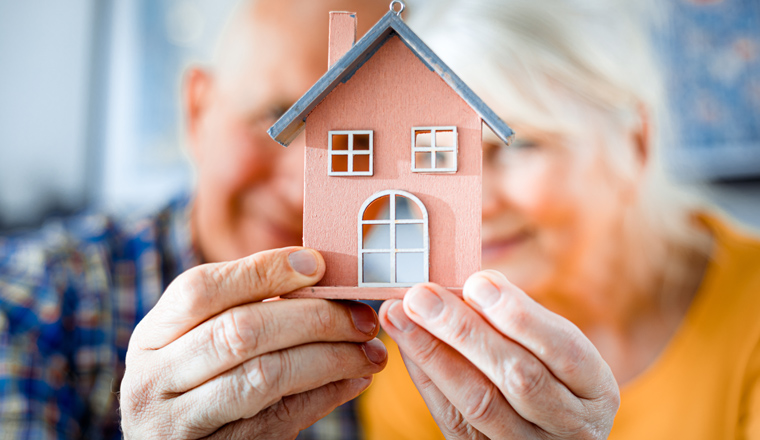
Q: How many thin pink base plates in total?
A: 1